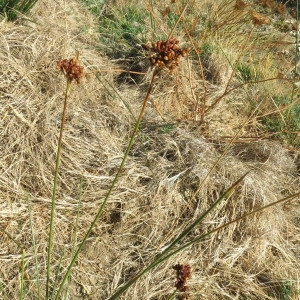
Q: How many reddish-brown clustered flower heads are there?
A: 3